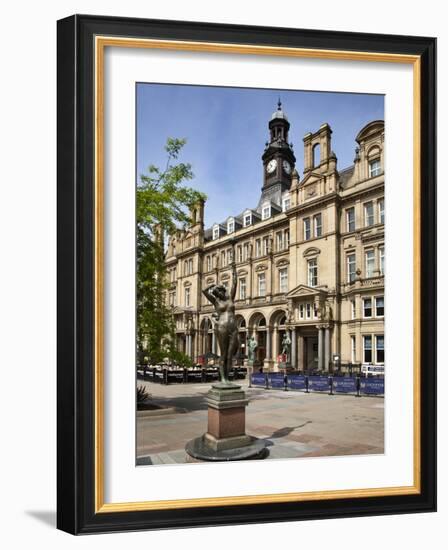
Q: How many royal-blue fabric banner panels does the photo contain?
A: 6